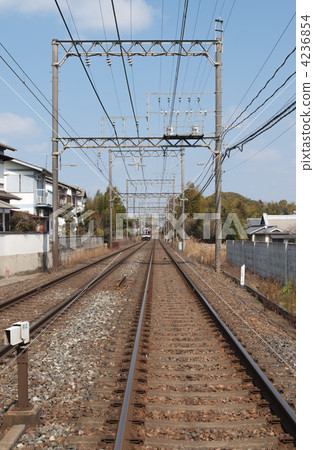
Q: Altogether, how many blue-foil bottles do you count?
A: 0